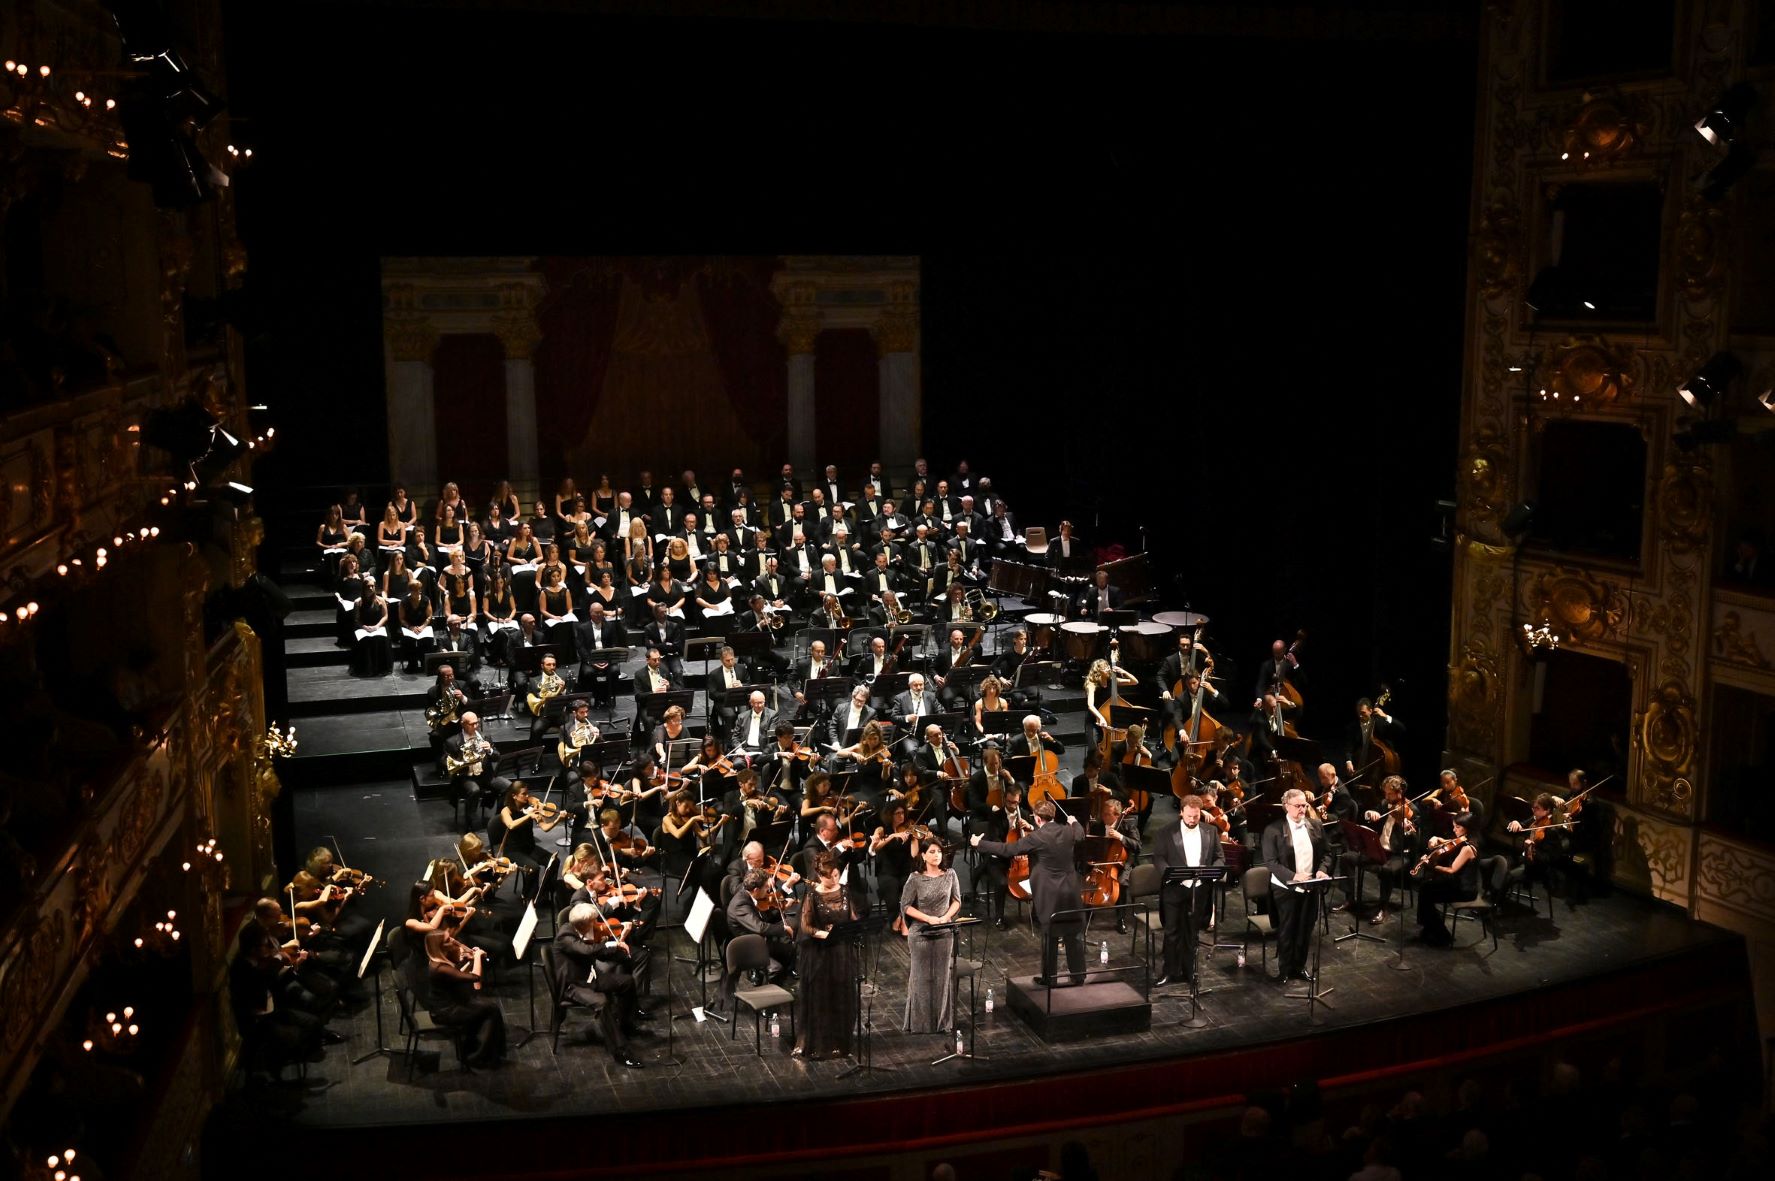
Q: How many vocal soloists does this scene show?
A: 4